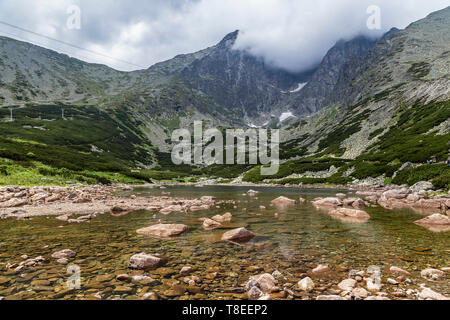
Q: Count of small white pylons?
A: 2